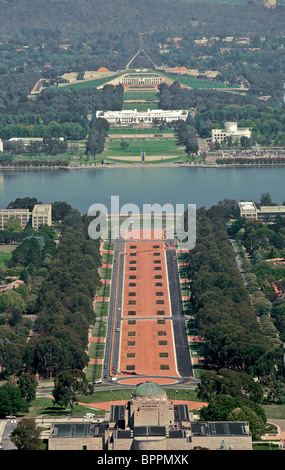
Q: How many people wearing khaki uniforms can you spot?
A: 0